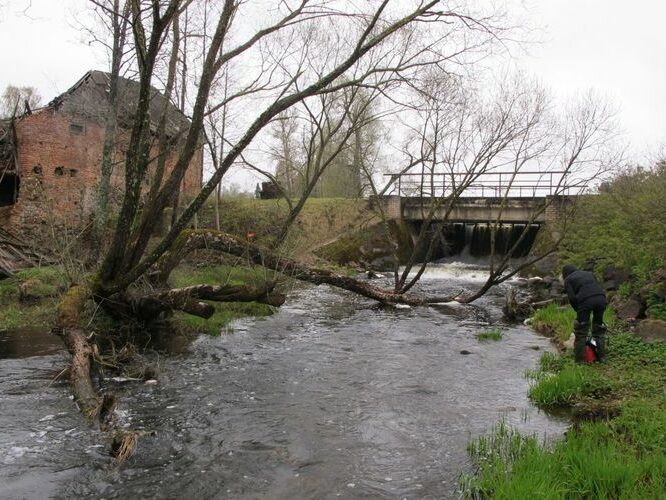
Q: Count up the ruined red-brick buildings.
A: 1